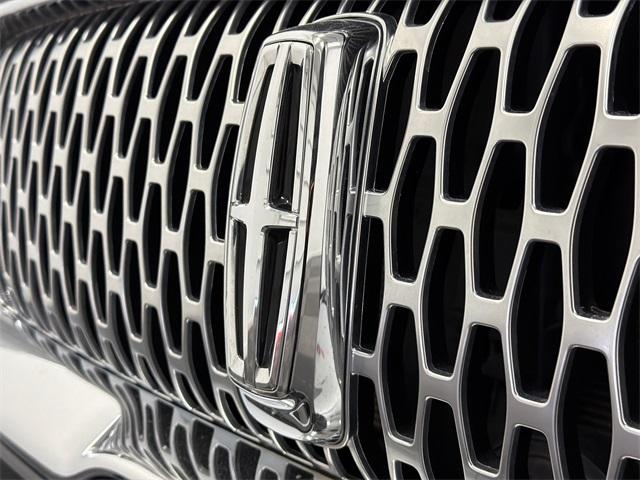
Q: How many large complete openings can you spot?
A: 9